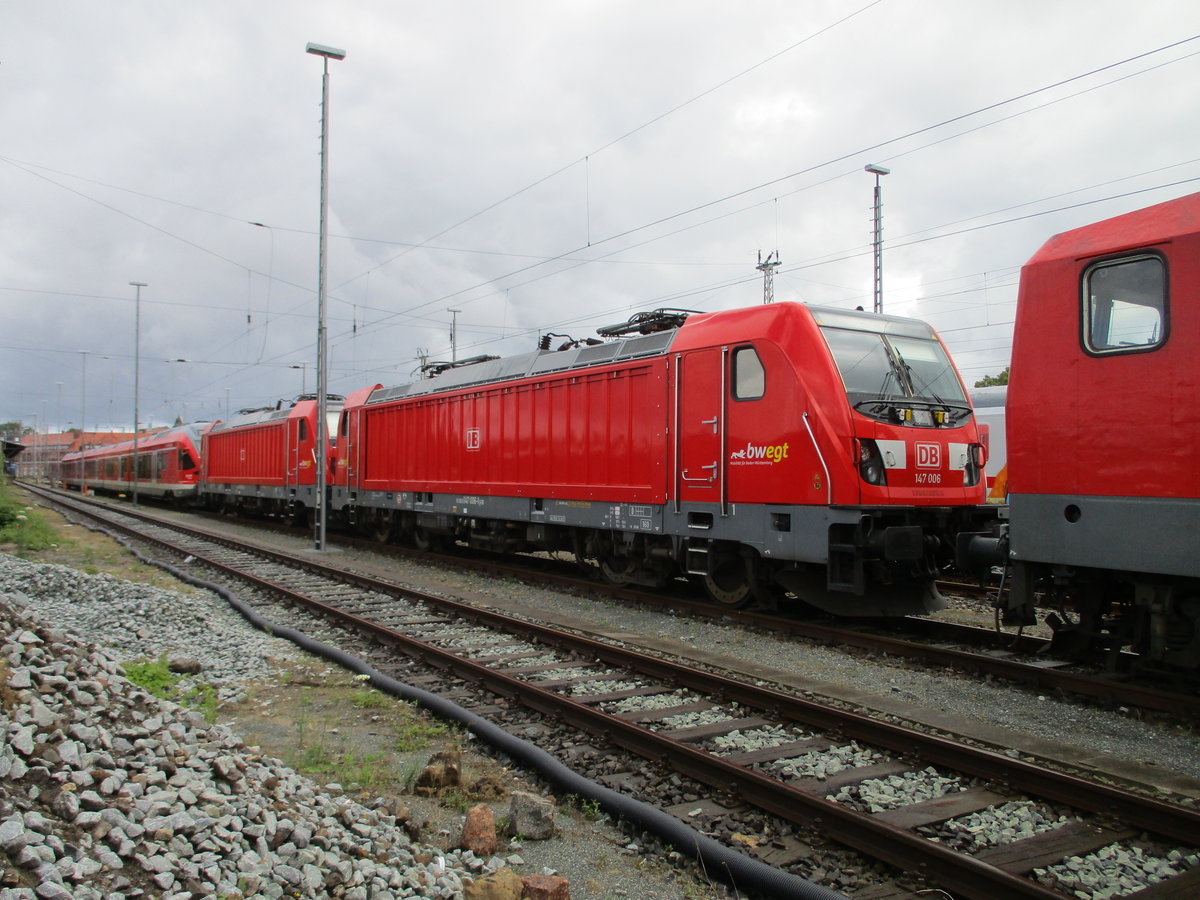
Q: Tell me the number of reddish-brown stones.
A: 2